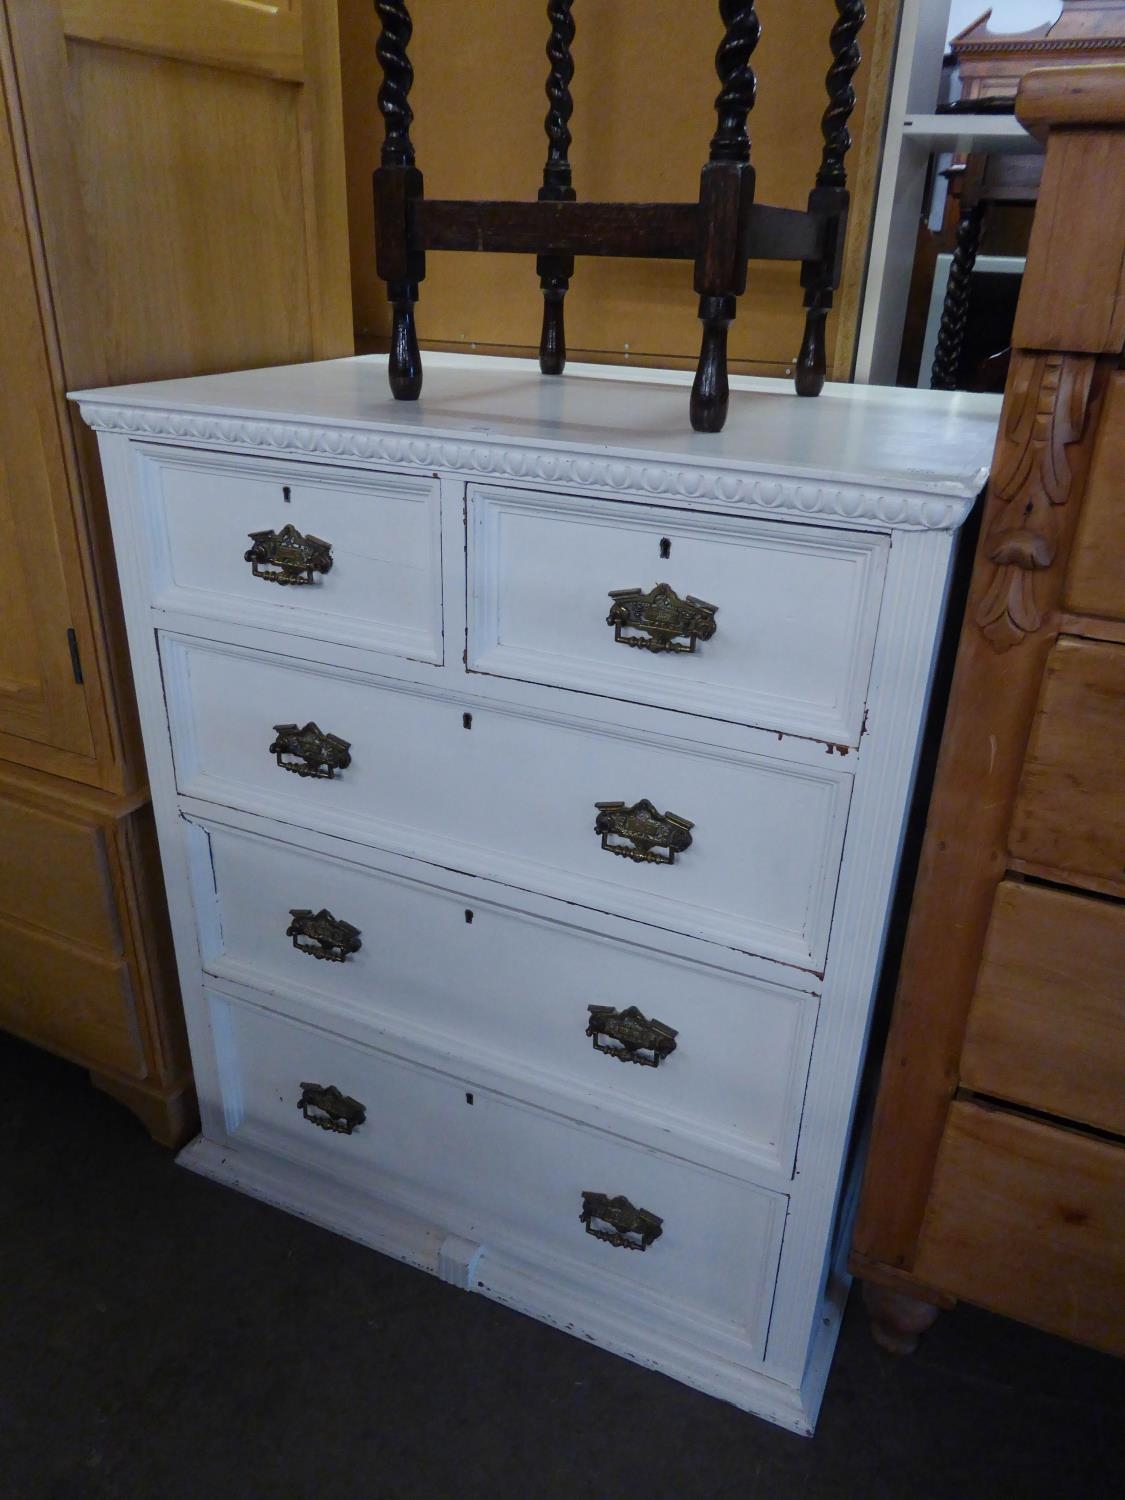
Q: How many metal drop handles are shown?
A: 8